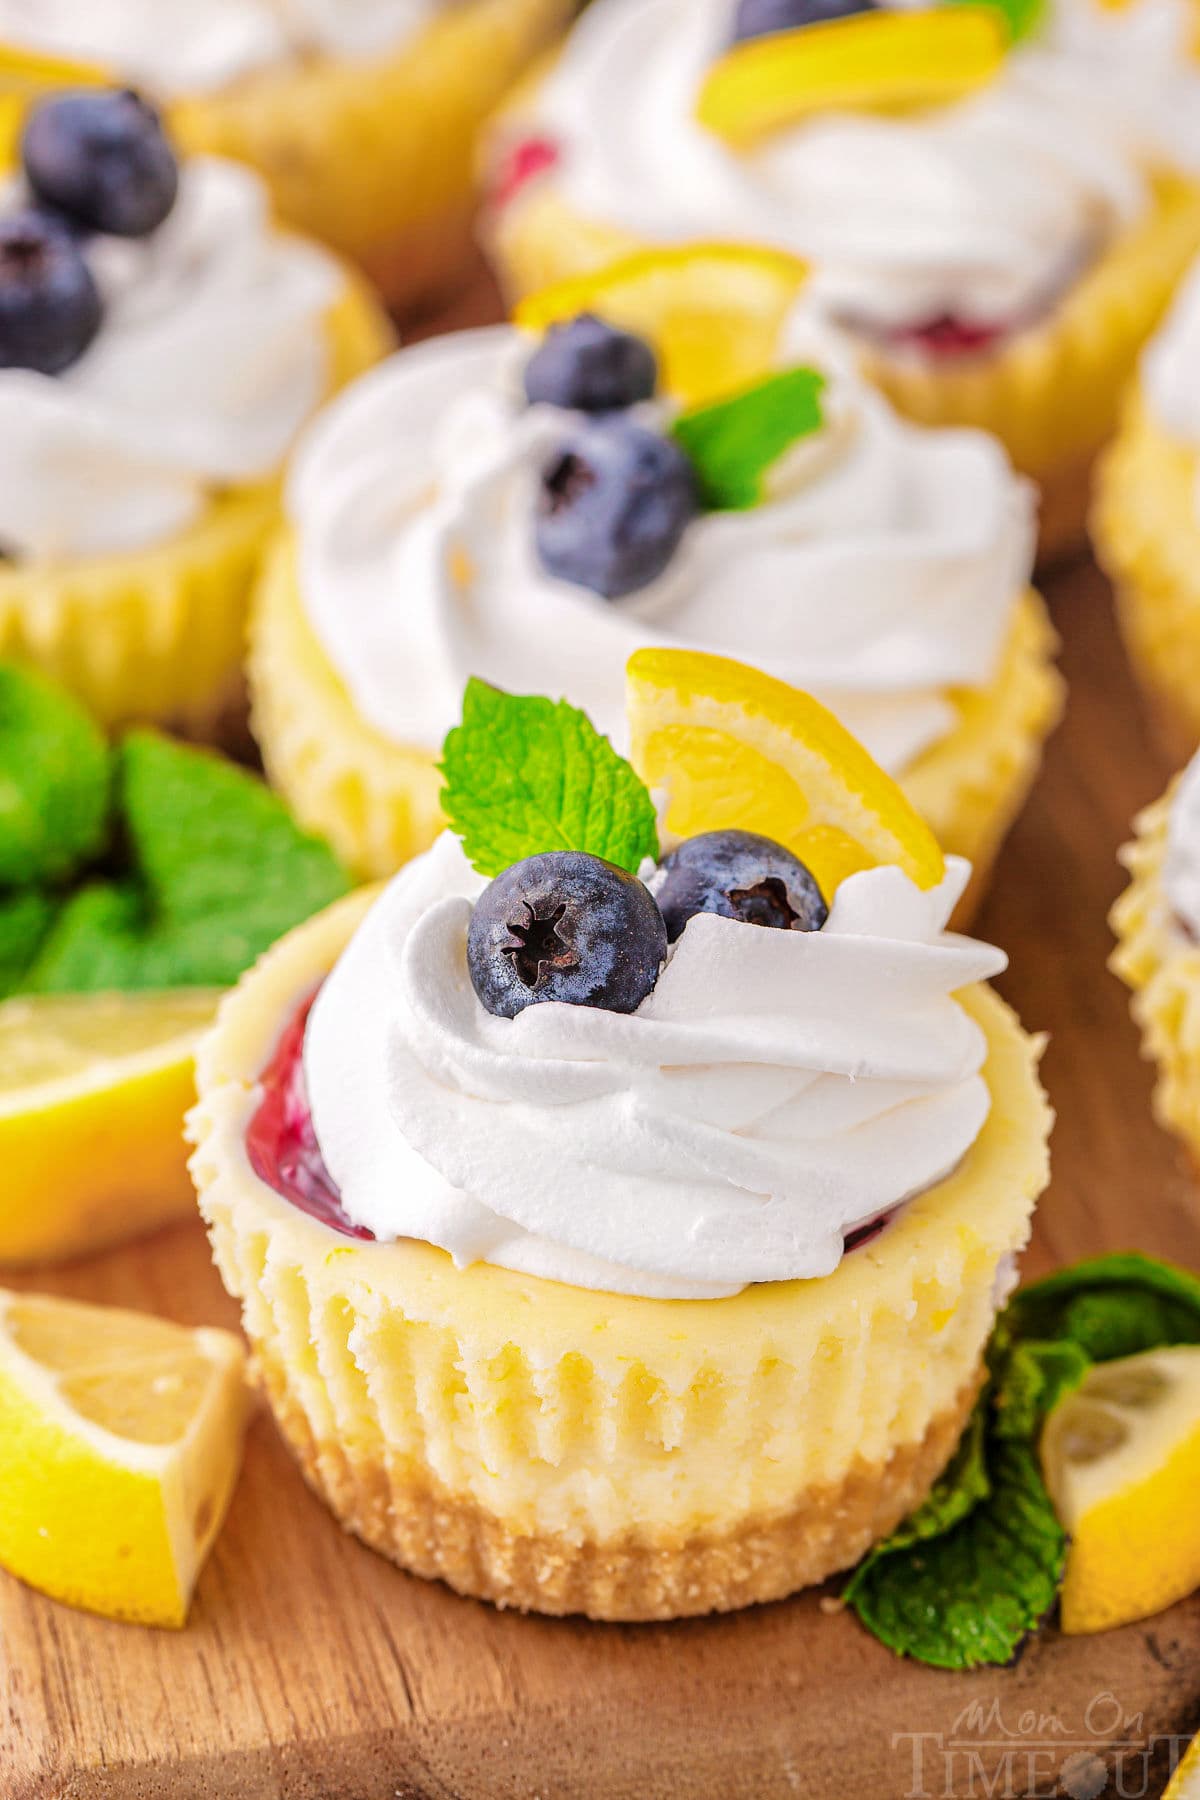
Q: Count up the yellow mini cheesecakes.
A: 7